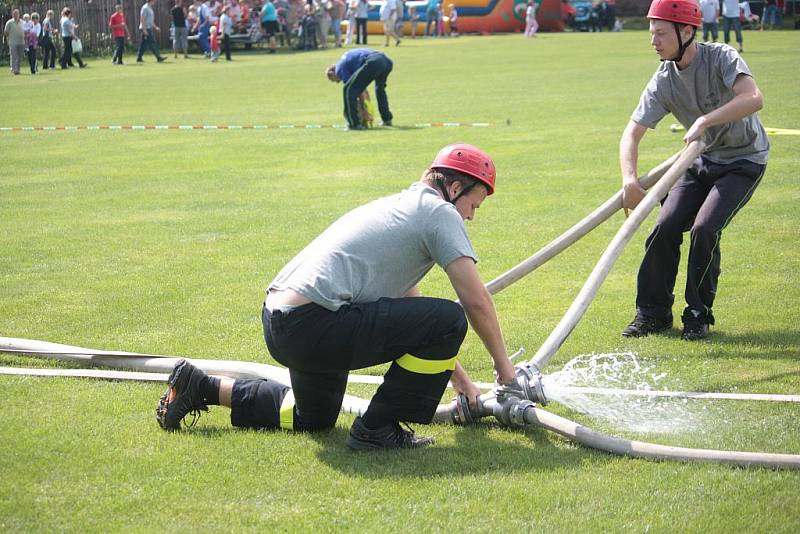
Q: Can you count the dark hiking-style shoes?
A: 4